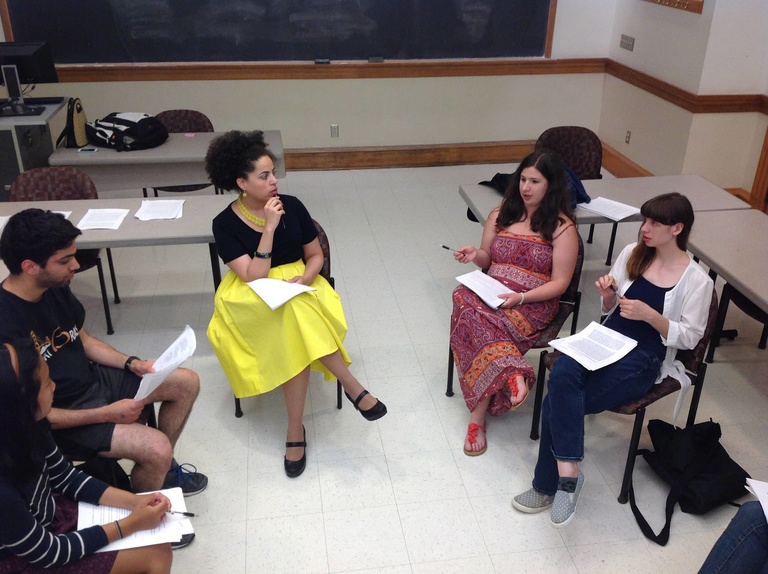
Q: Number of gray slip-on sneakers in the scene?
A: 2